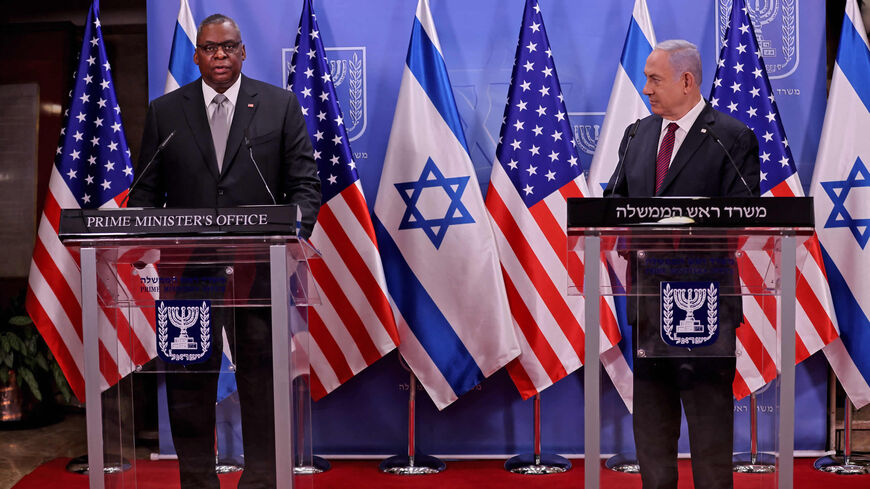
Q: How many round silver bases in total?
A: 8